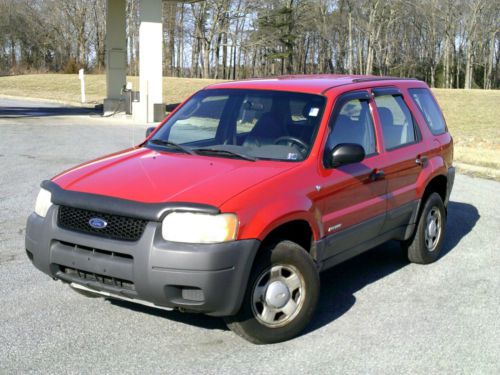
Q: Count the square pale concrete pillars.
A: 2